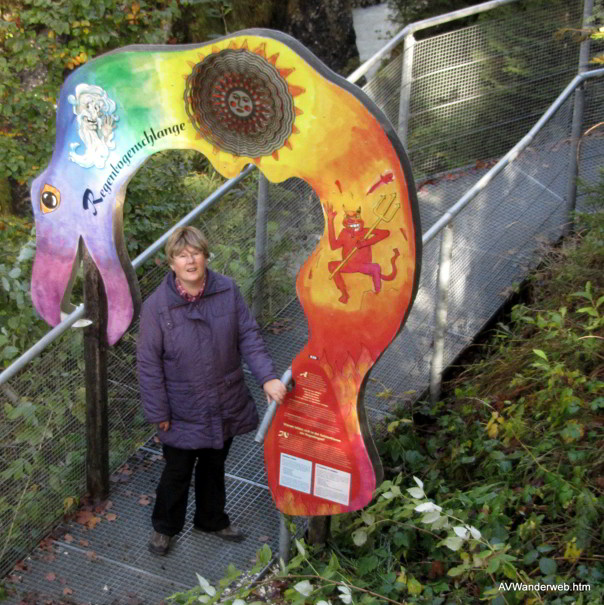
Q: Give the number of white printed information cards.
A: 2